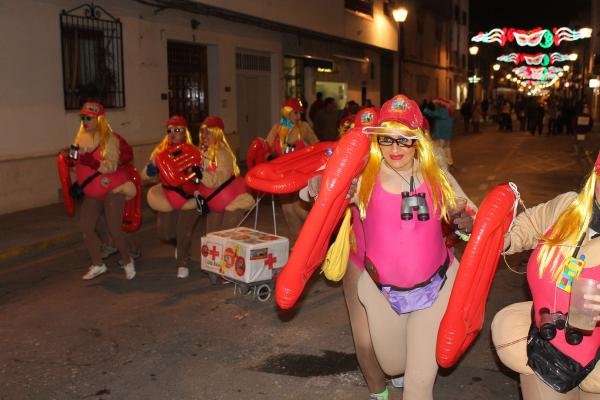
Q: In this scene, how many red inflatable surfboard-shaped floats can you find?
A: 7